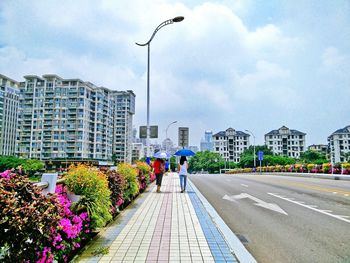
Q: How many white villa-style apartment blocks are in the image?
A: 3